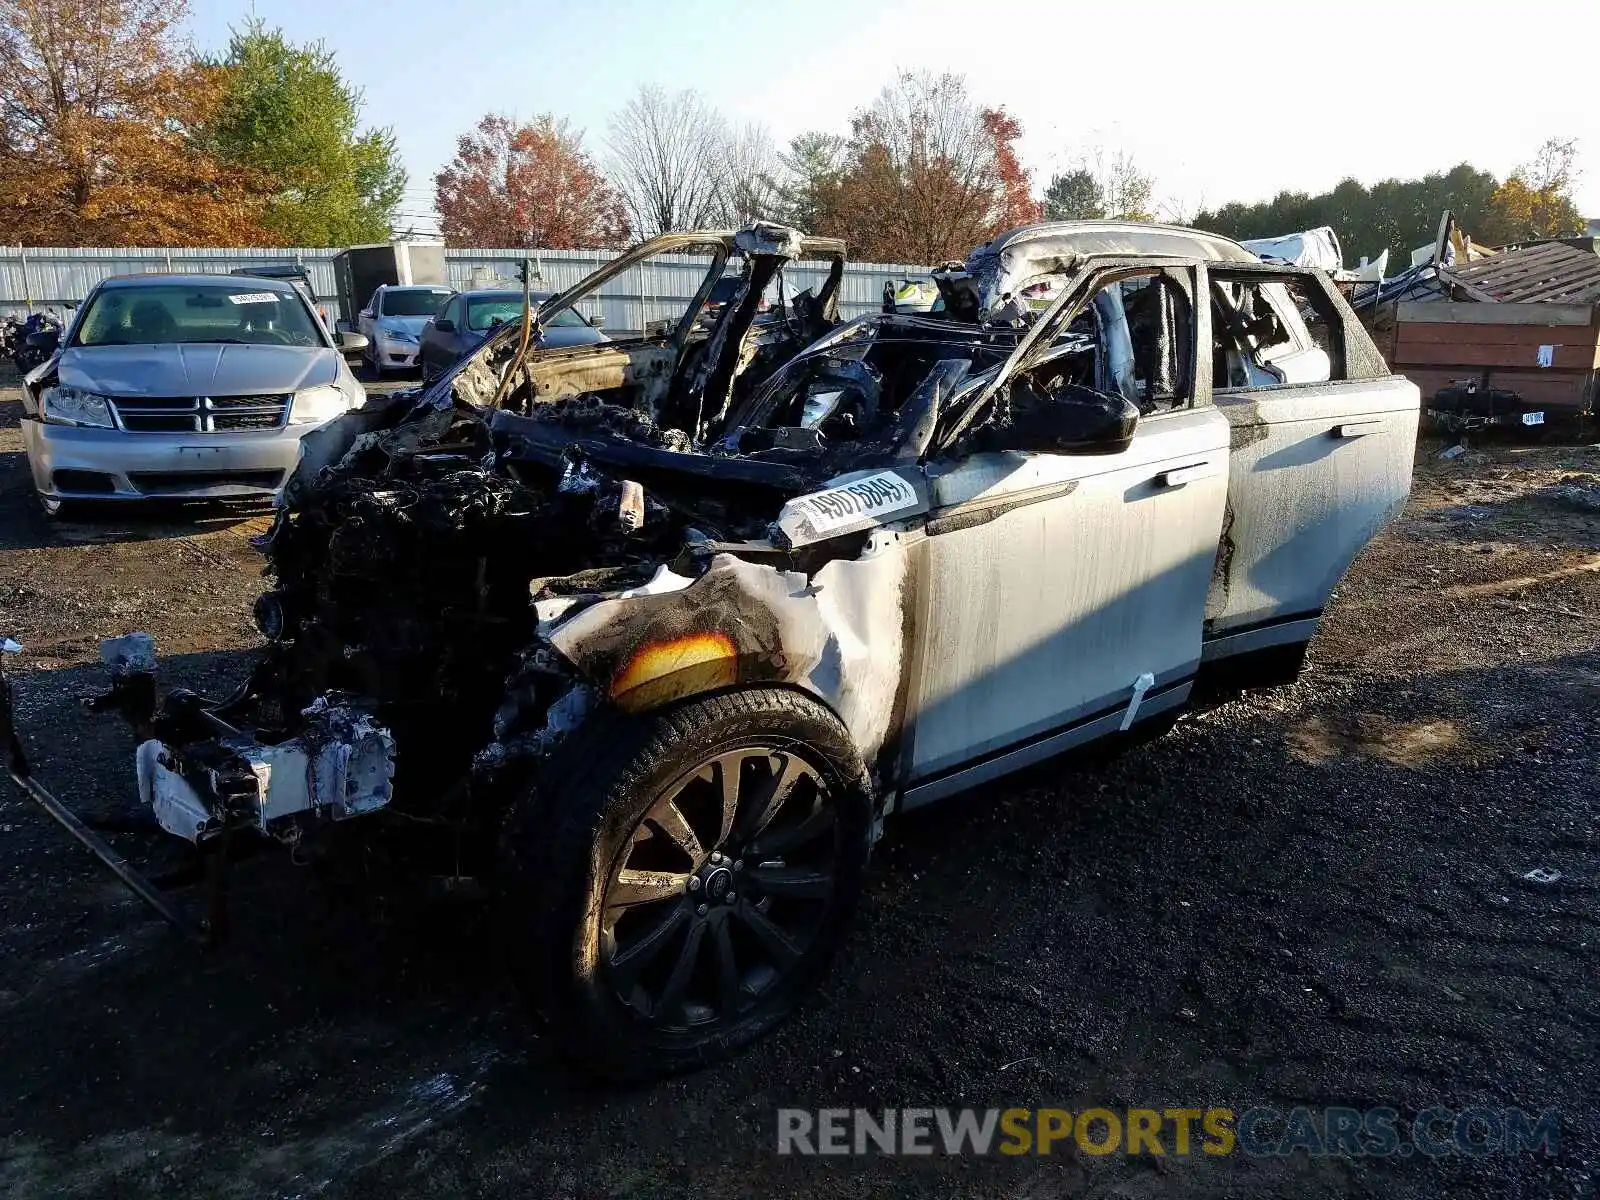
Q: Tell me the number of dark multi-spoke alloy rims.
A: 1